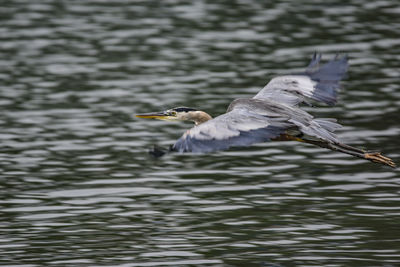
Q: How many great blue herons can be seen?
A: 1